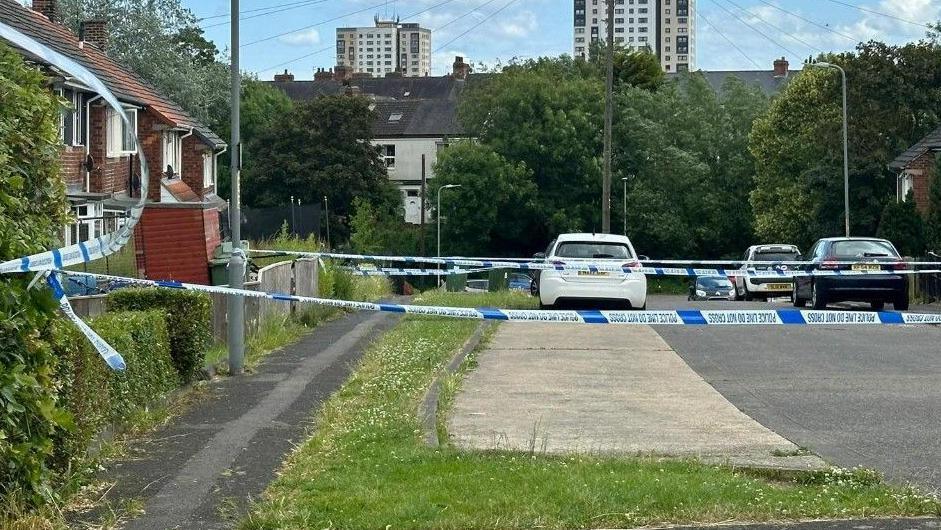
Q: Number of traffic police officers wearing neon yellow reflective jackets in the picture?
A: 0